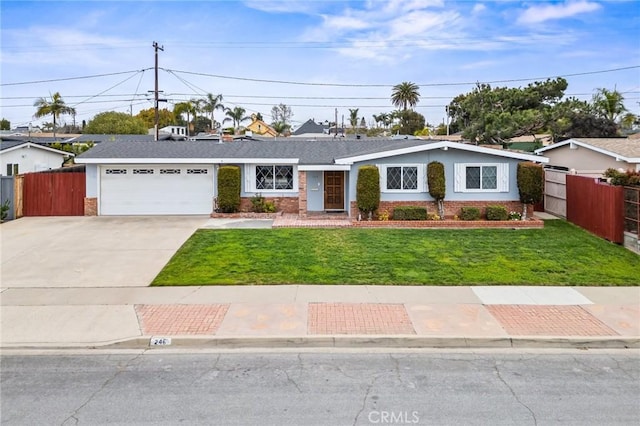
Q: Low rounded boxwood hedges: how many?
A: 3